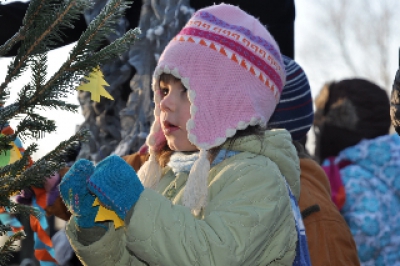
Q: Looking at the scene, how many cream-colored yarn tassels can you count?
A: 2